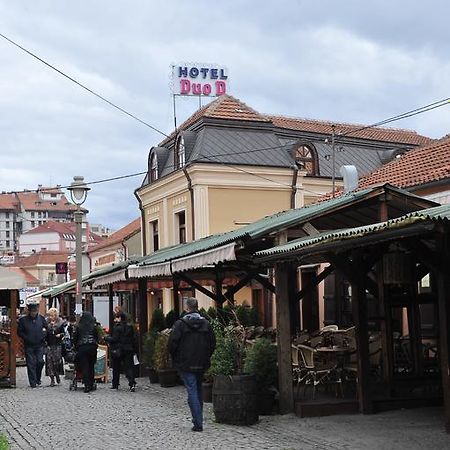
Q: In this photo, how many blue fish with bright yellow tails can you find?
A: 0